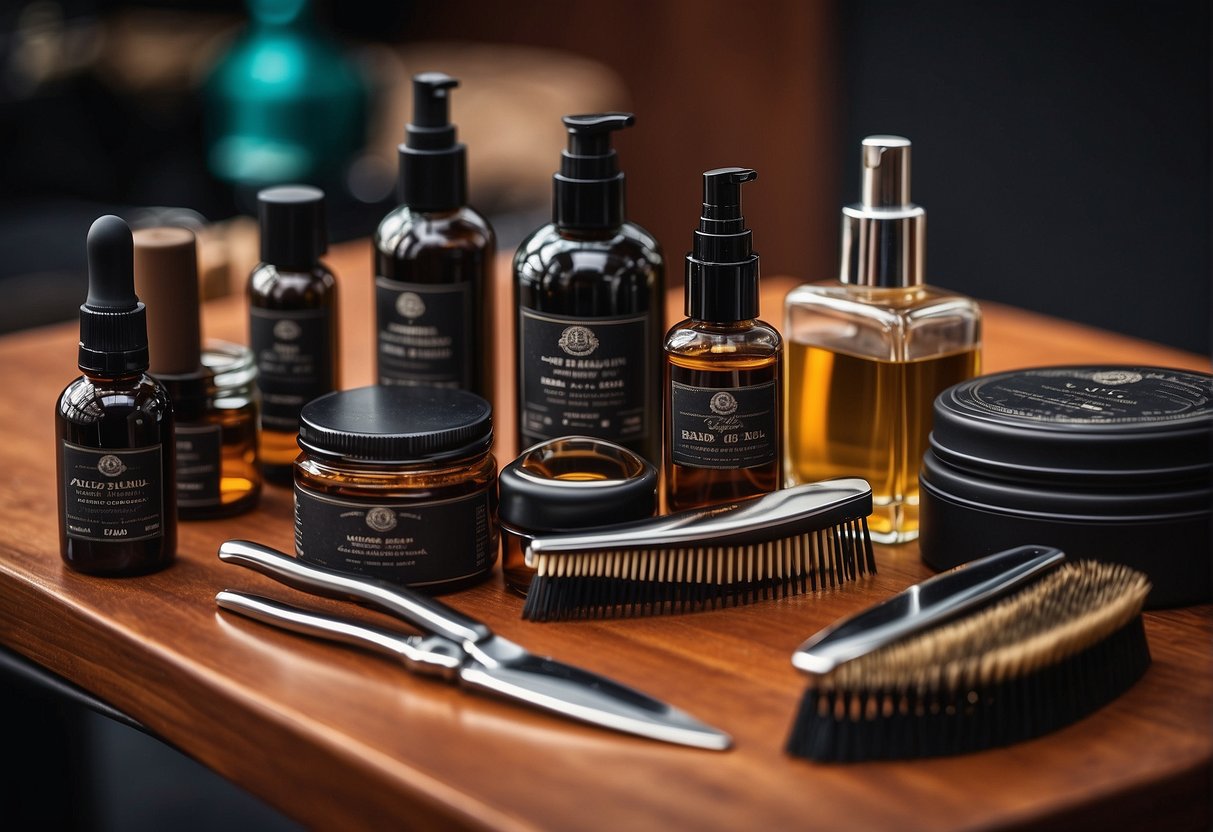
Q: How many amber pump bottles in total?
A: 3